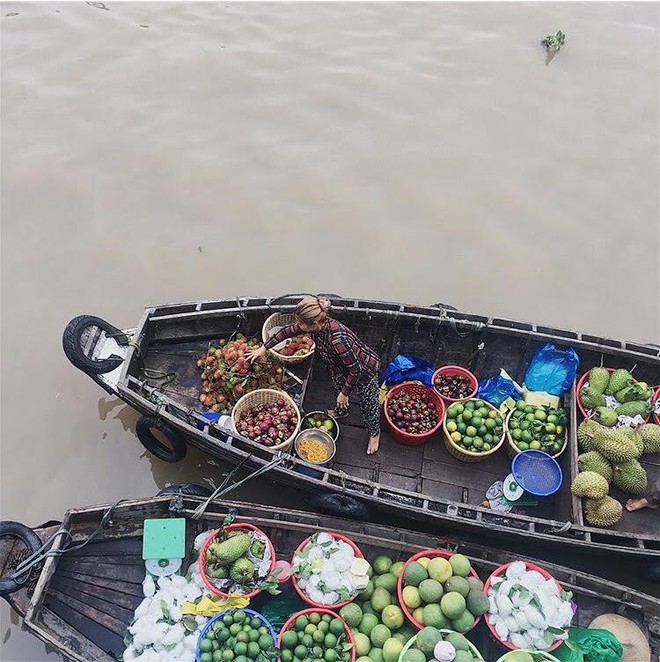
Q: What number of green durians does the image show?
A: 8